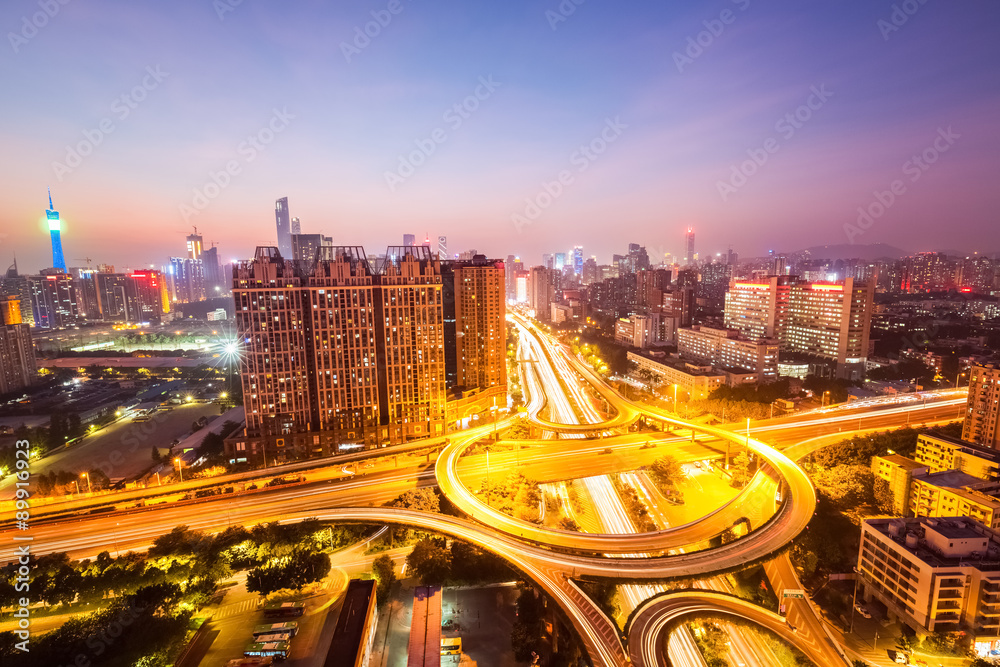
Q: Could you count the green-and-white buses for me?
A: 3